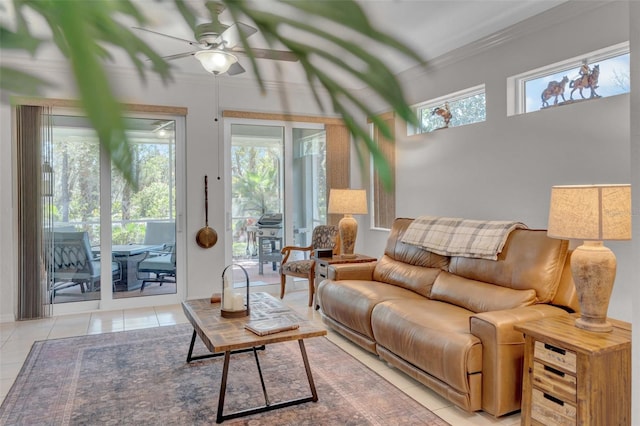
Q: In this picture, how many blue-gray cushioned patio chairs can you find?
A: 4